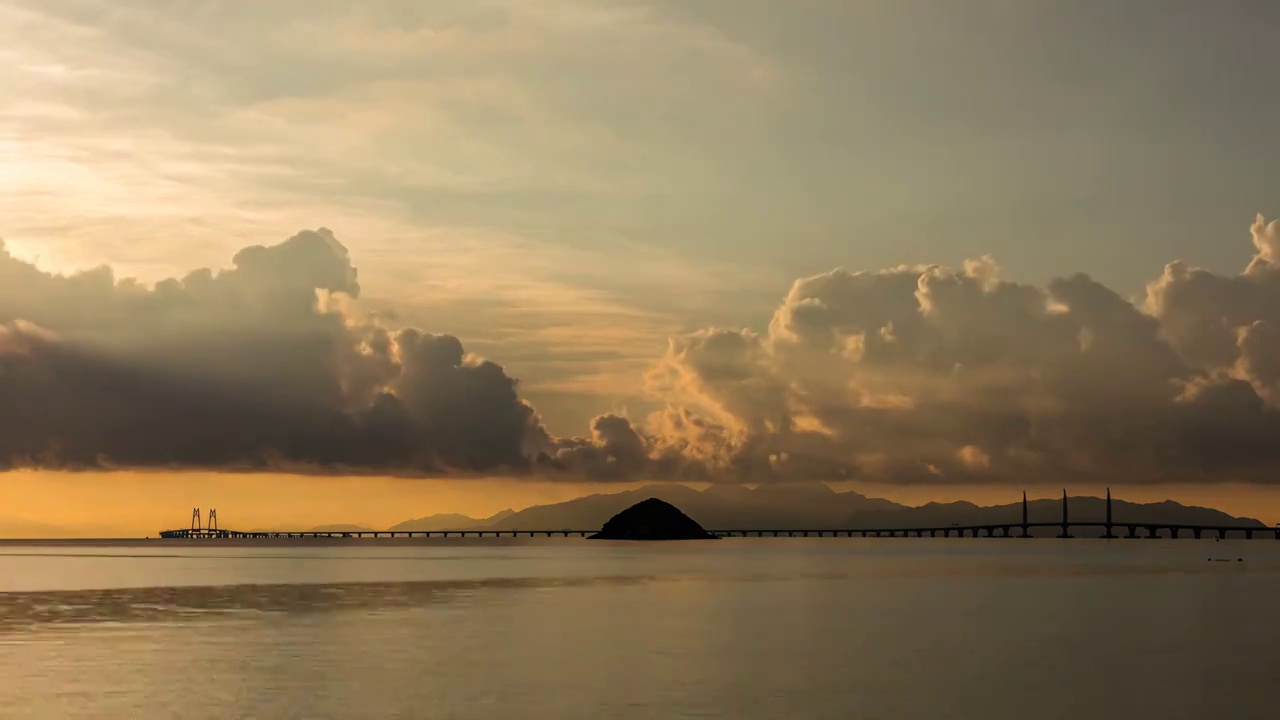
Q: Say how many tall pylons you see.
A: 5